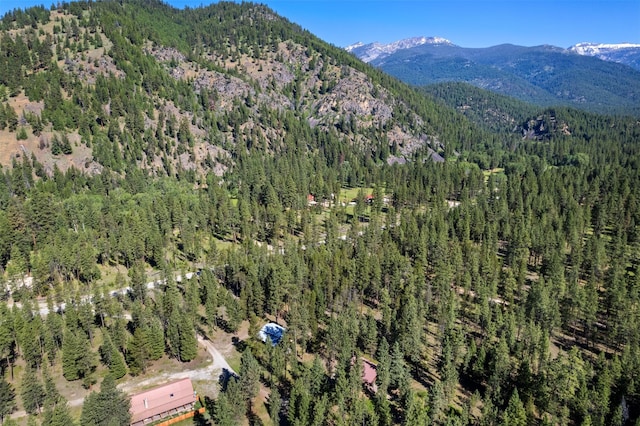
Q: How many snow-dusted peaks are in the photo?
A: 2